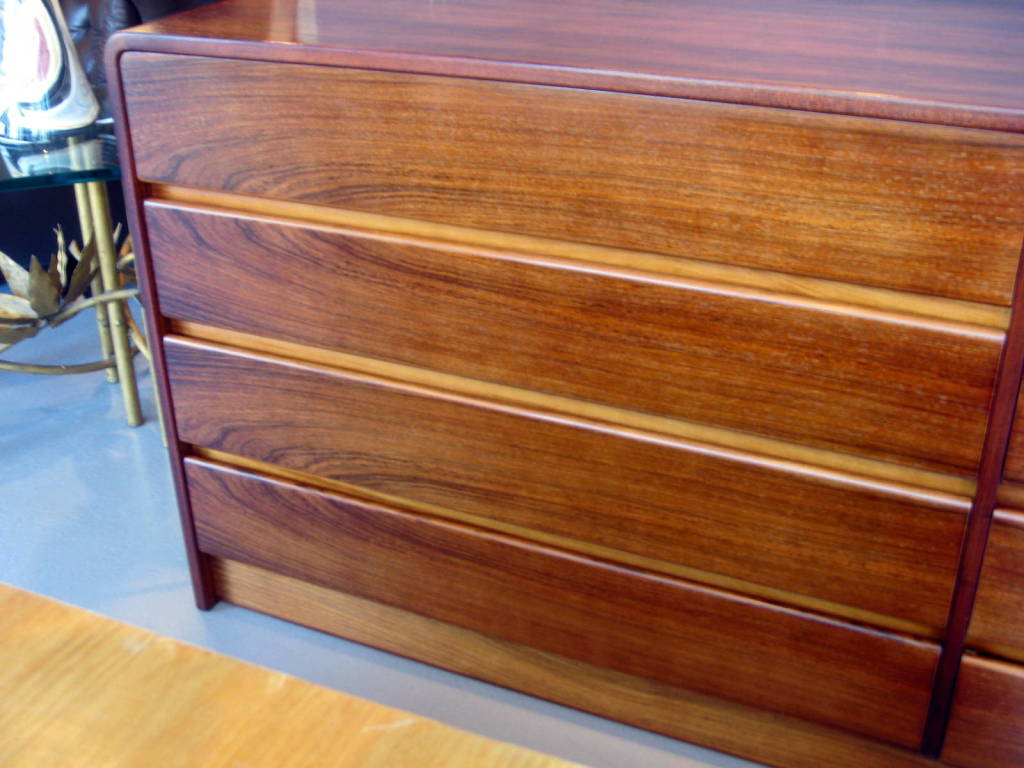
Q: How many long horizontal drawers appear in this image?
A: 4